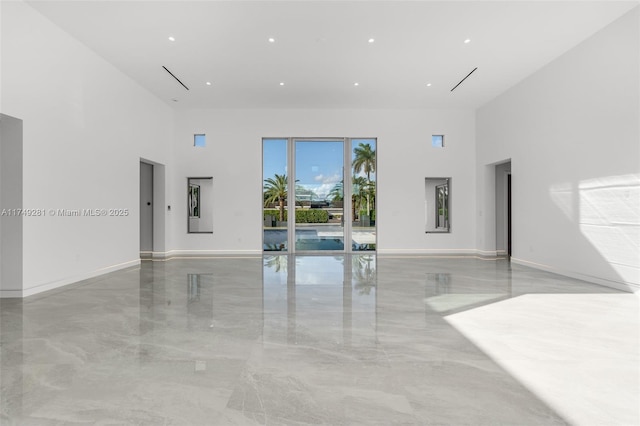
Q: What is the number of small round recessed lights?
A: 8